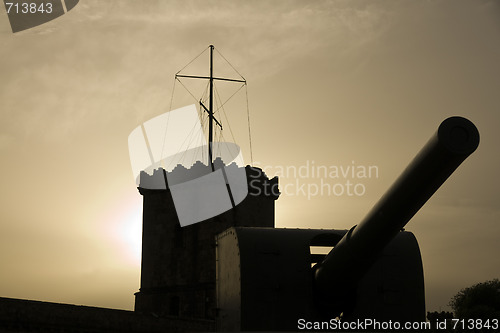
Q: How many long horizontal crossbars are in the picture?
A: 1